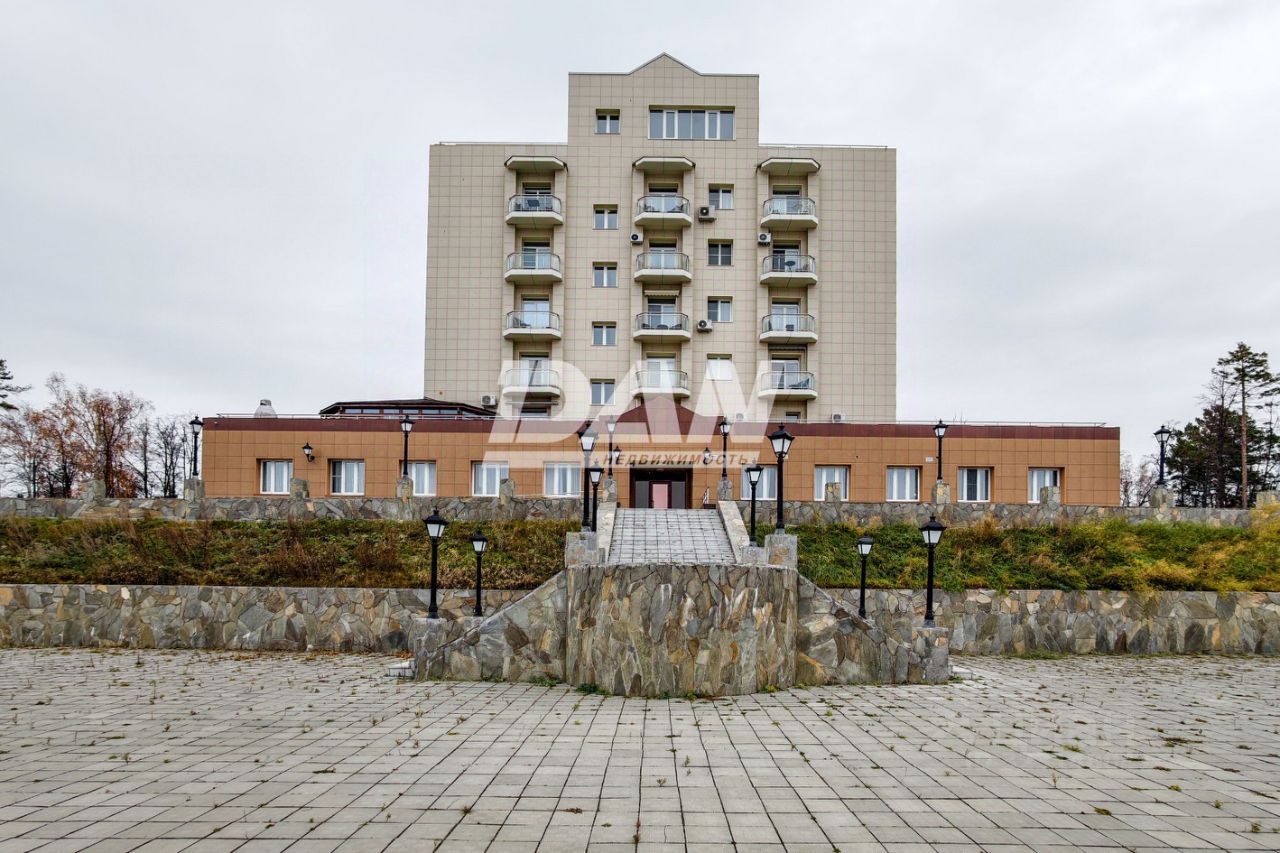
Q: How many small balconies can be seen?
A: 12